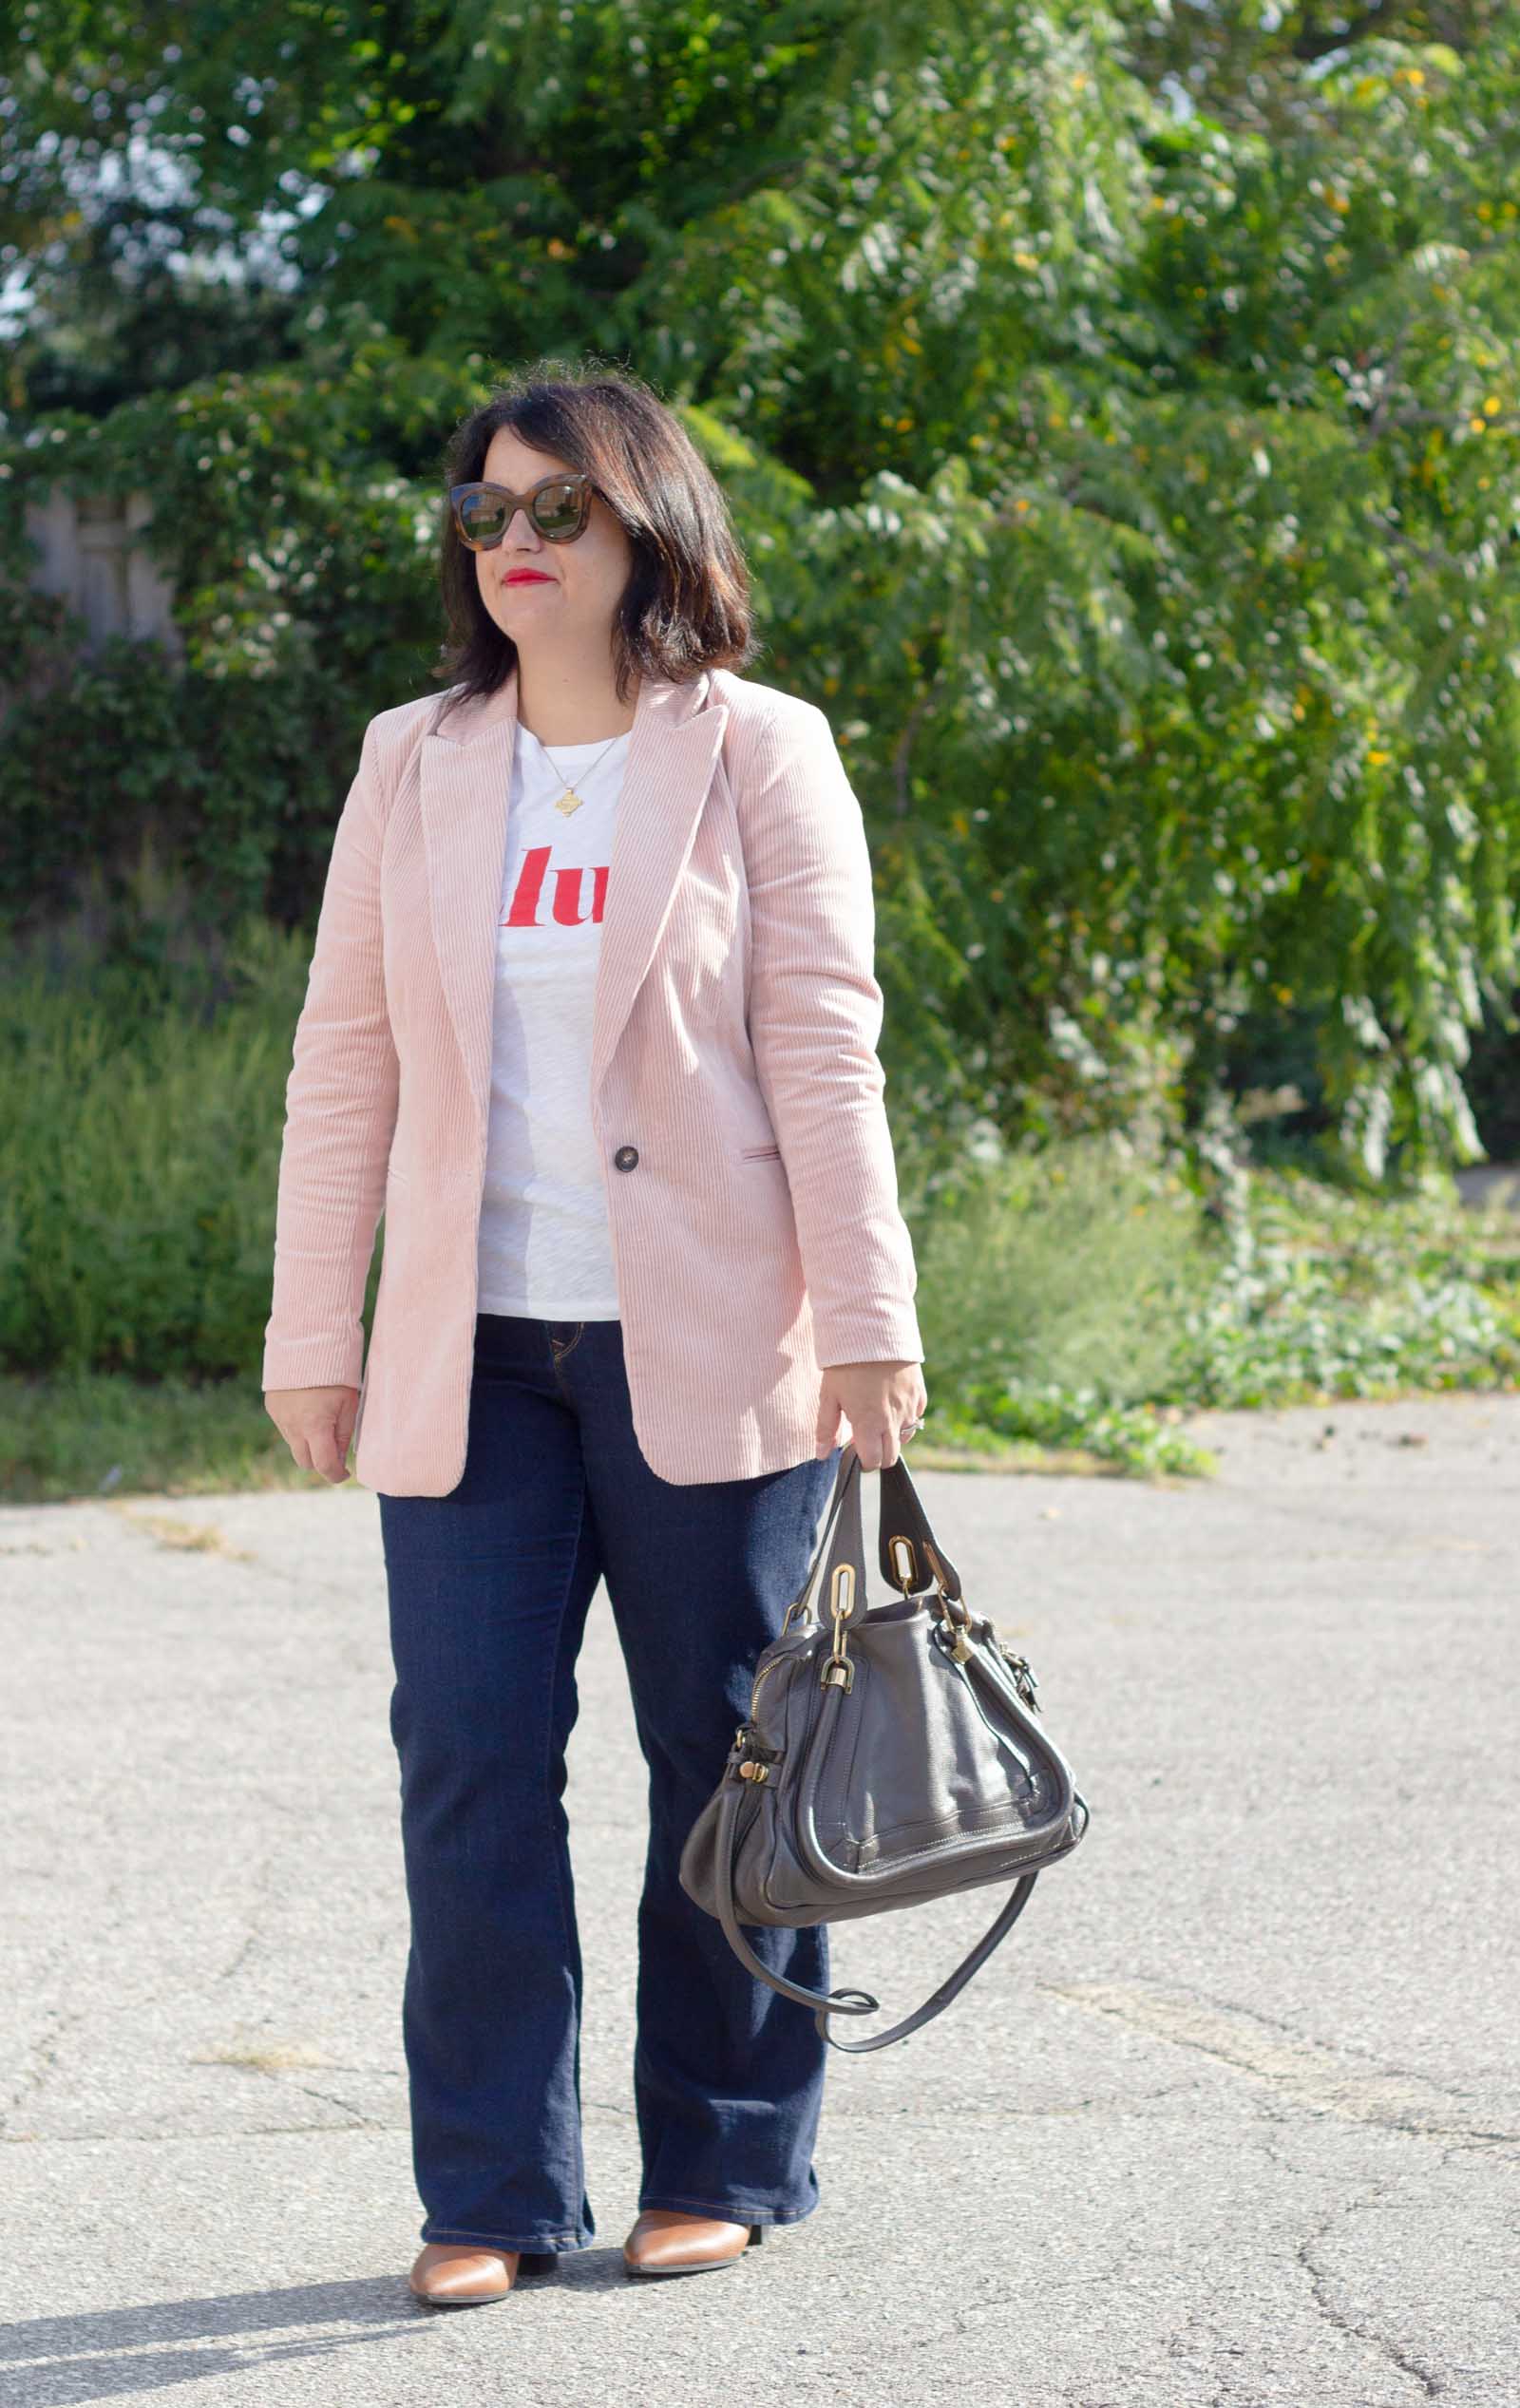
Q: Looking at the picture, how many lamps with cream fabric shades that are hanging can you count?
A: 0